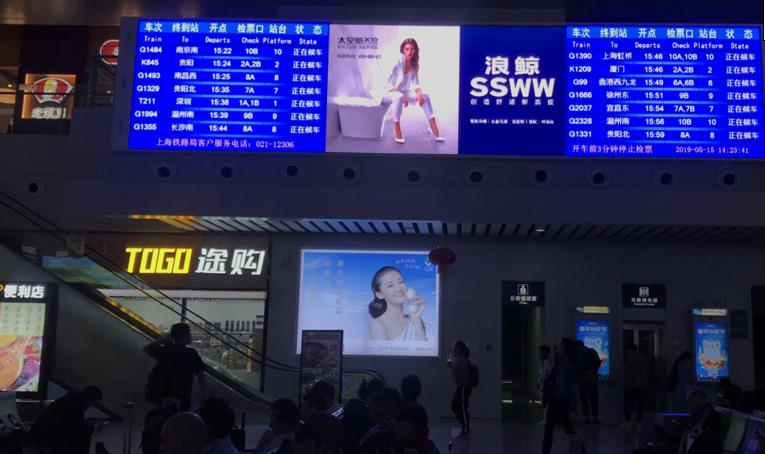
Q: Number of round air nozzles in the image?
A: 11